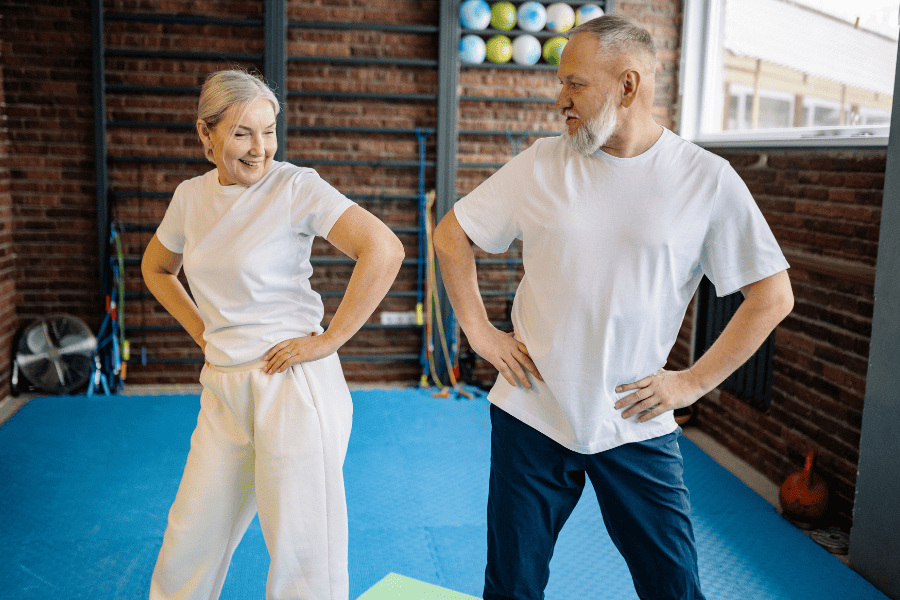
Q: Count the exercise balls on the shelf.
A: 9